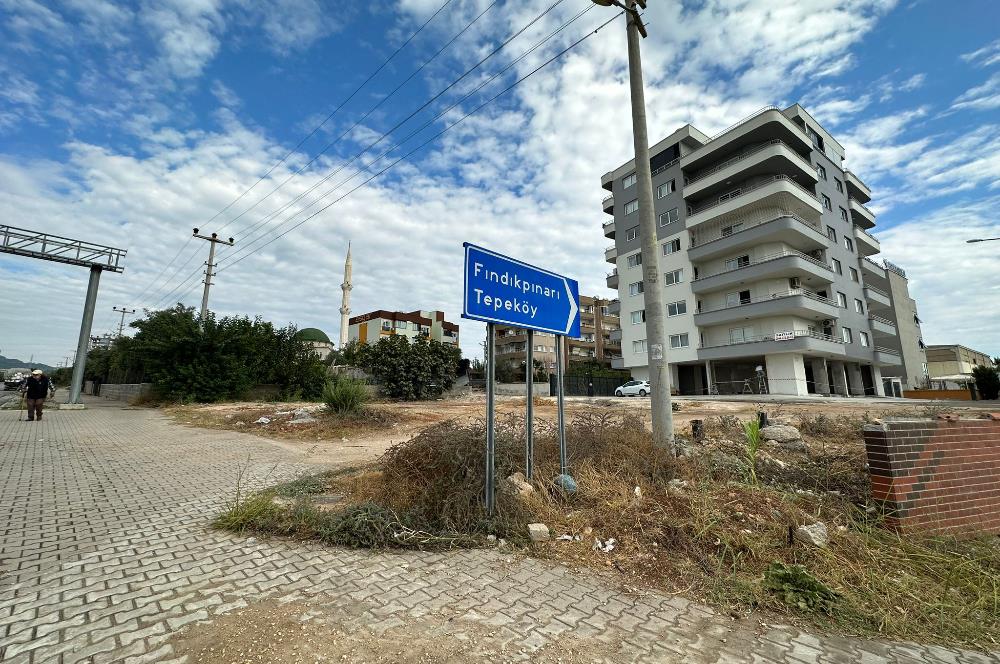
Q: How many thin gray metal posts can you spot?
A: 3